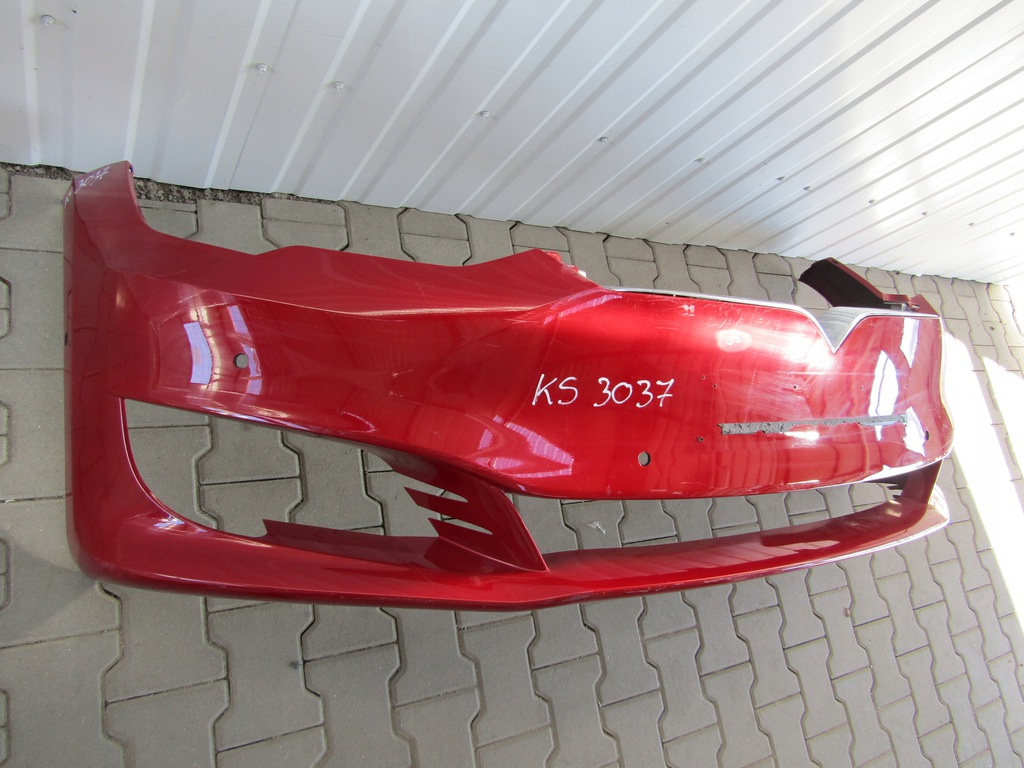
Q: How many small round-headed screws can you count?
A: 12